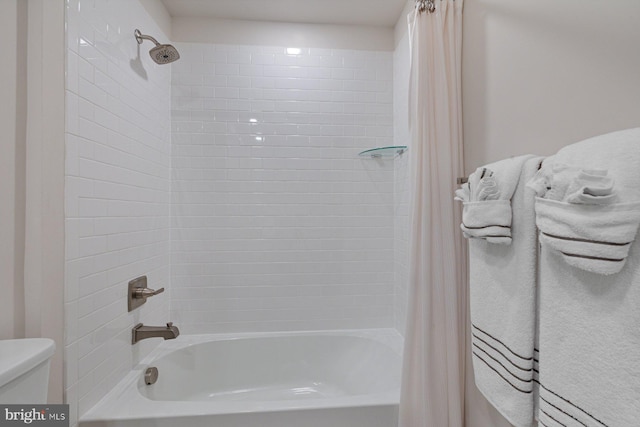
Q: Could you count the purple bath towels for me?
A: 0